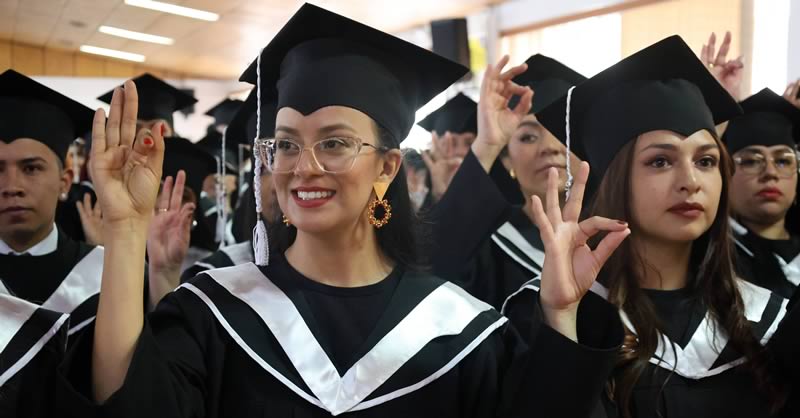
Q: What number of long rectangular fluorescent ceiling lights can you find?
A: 3